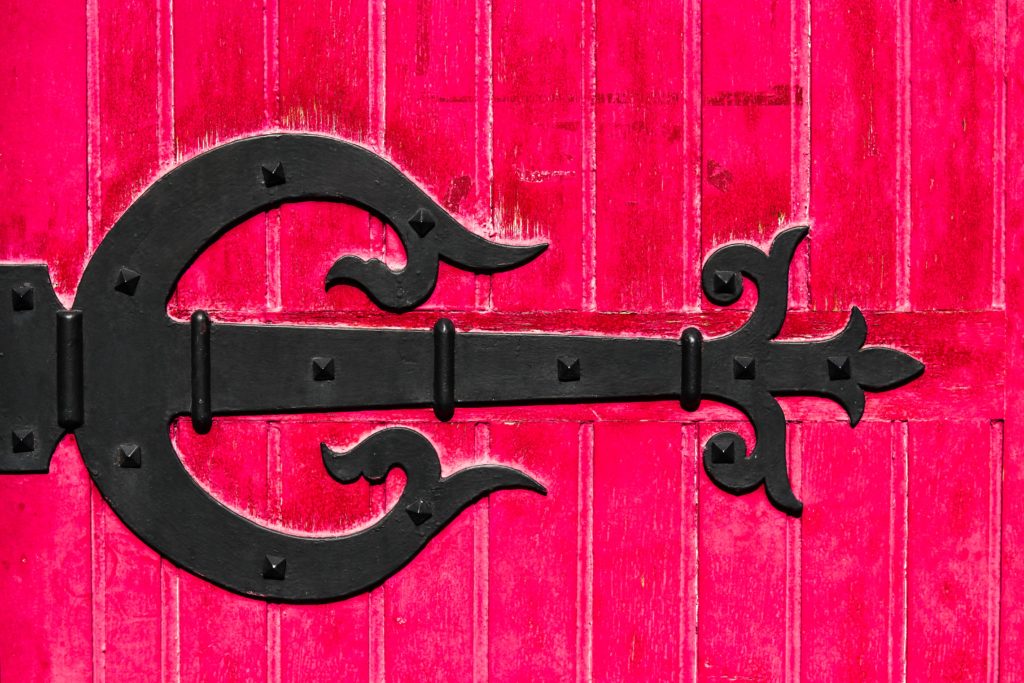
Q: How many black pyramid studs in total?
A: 14